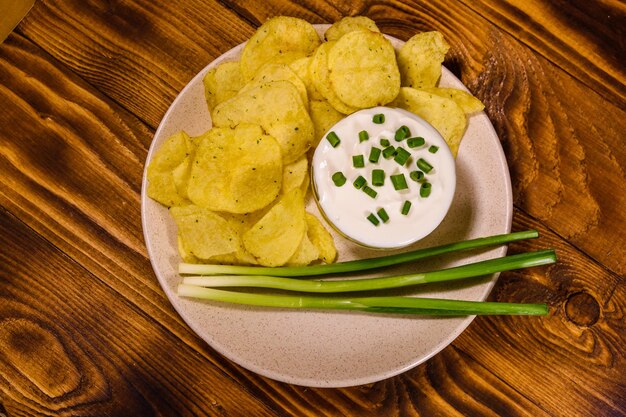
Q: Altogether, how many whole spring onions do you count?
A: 3